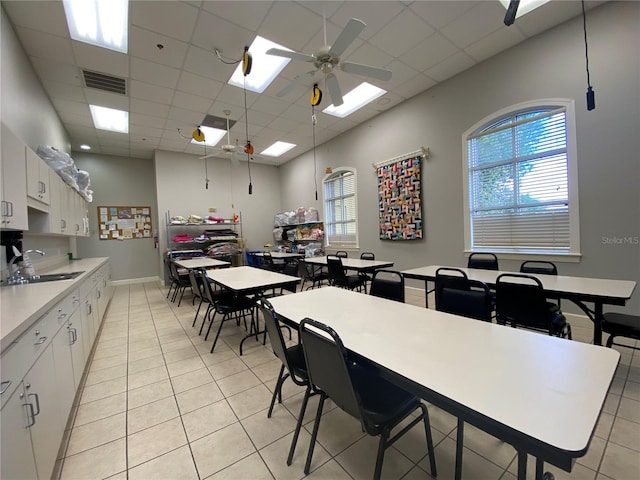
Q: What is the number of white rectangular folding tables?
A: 6